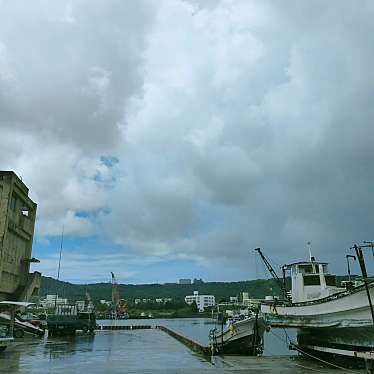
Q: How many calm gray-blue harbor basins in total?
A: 1